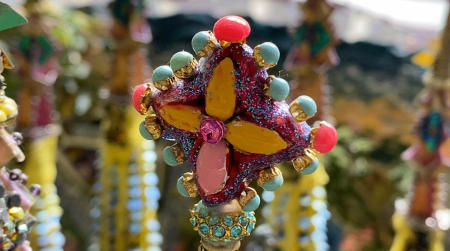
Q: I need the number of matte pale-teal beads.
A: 12